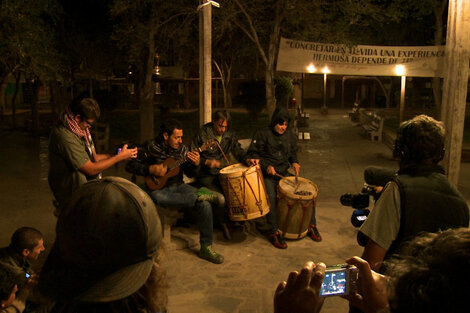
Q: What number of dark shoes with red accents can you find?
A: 2